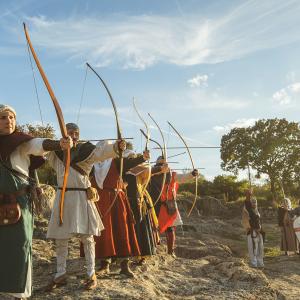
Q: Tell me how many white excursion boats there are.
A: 0